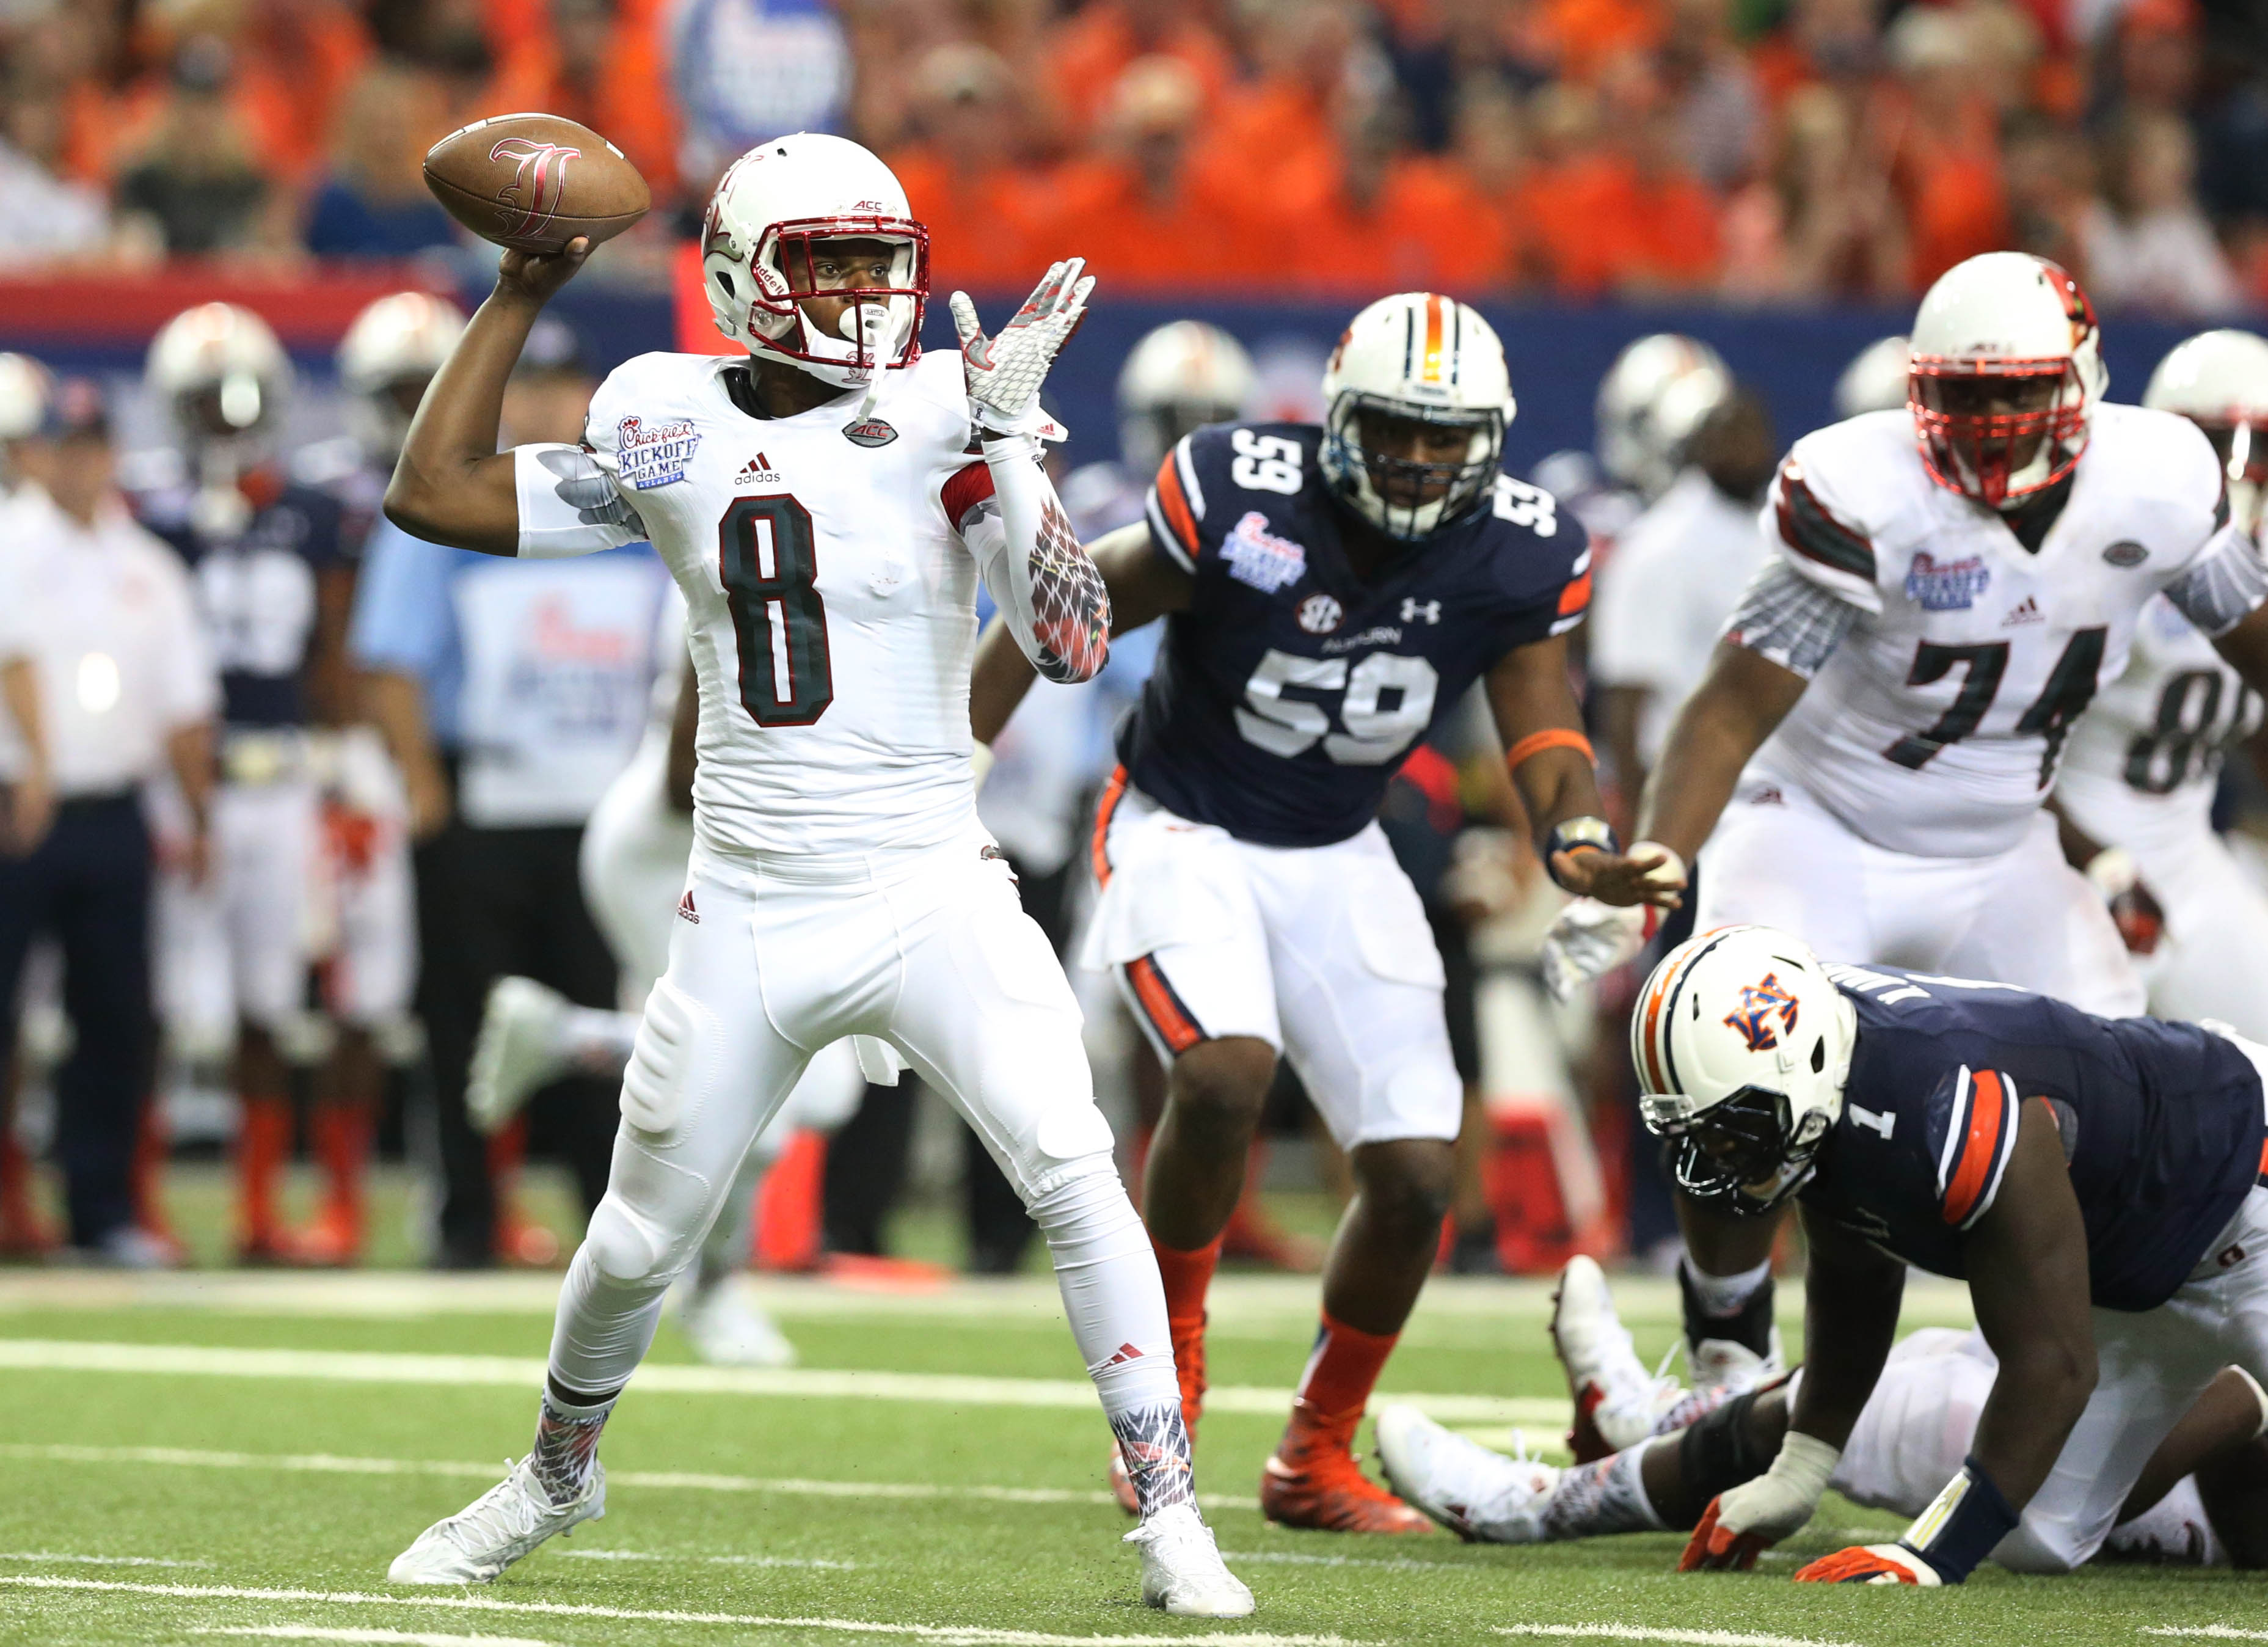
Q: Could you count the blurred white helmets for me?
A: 7